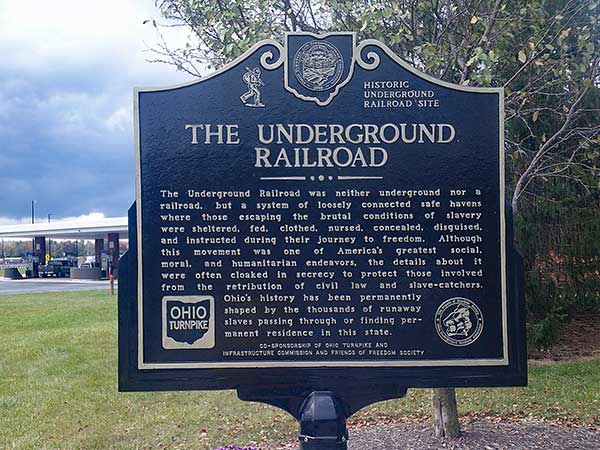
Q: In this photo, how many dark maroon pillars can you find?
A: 3